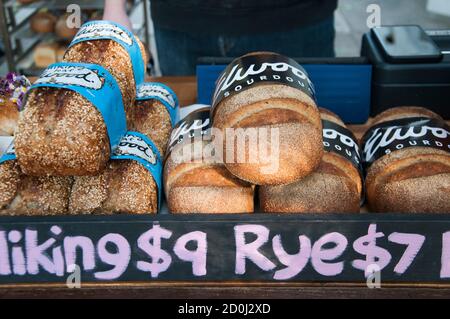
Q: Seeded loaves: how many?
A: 5